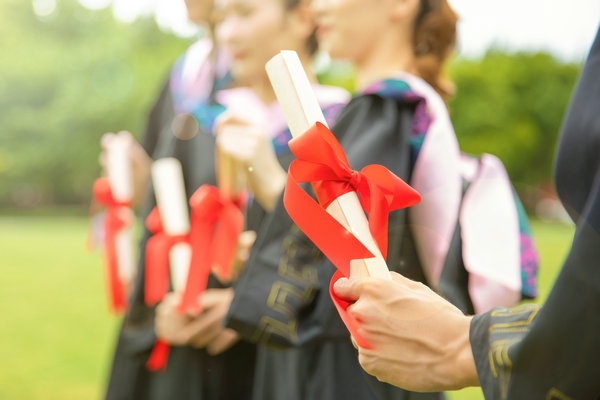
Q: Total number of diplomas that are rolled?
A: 4